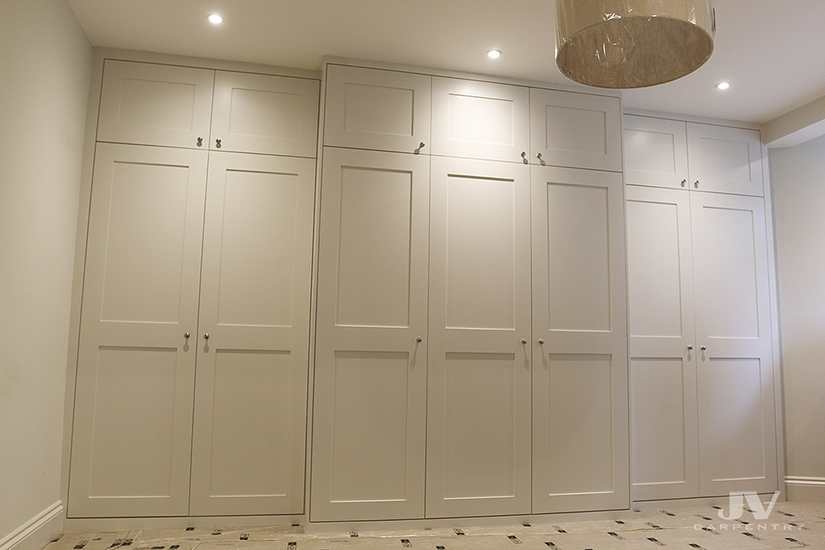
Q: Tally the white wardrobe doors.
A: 14